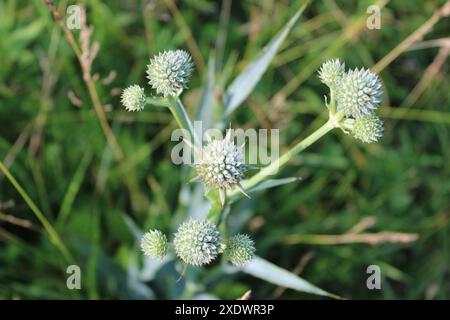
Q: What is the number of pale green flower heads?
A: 9